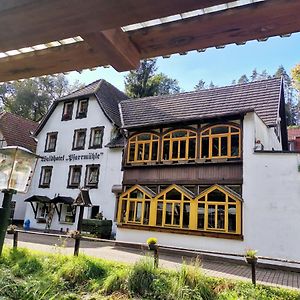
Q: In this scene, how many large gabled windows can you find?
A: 3